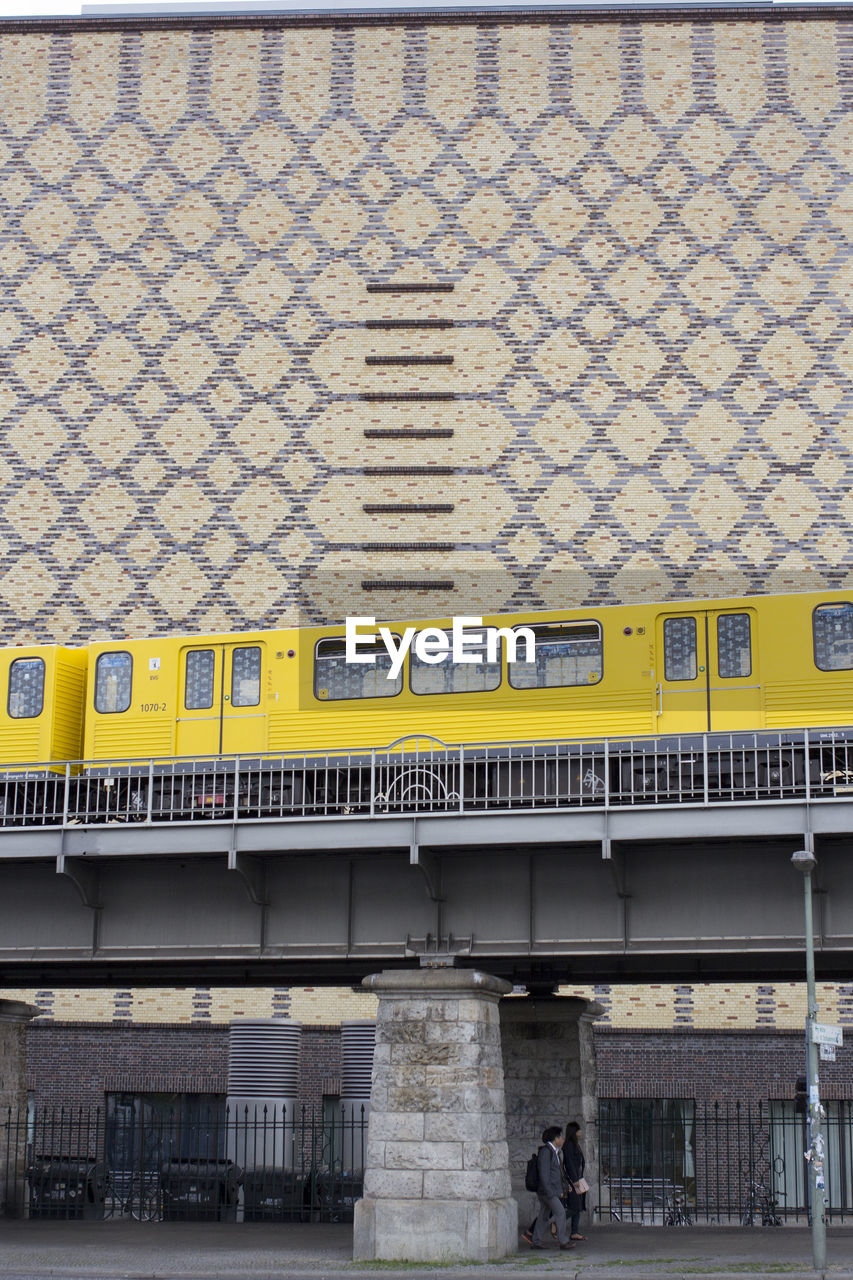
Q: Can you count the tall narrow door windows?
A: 4